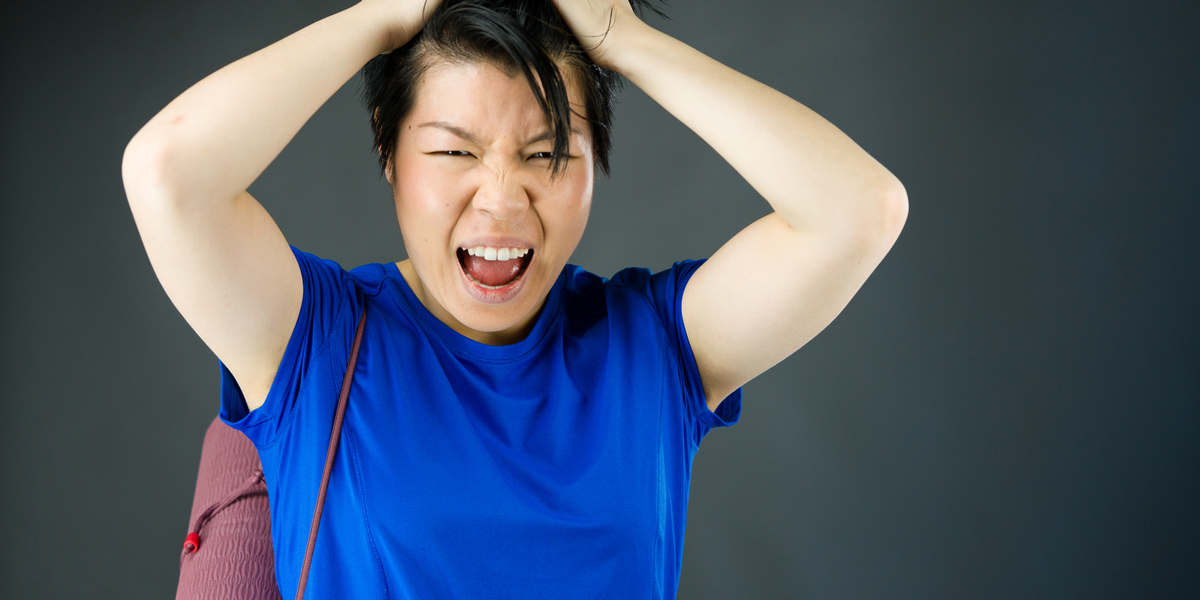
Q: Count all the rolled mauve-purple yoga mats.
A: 1